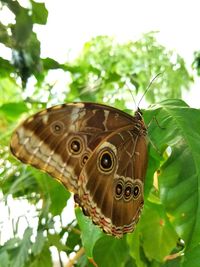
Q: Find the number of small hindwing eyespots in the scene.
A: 3